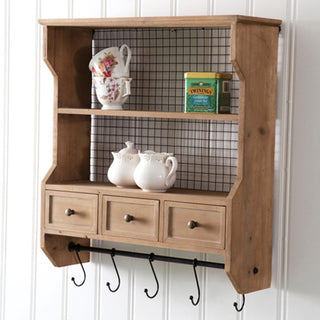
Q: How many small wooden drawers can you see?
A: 3